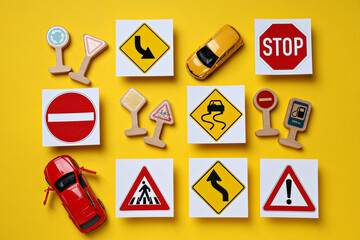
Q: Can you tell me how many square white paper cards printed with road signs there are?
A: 7